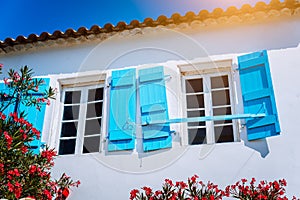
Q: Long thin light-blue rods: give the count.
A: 1